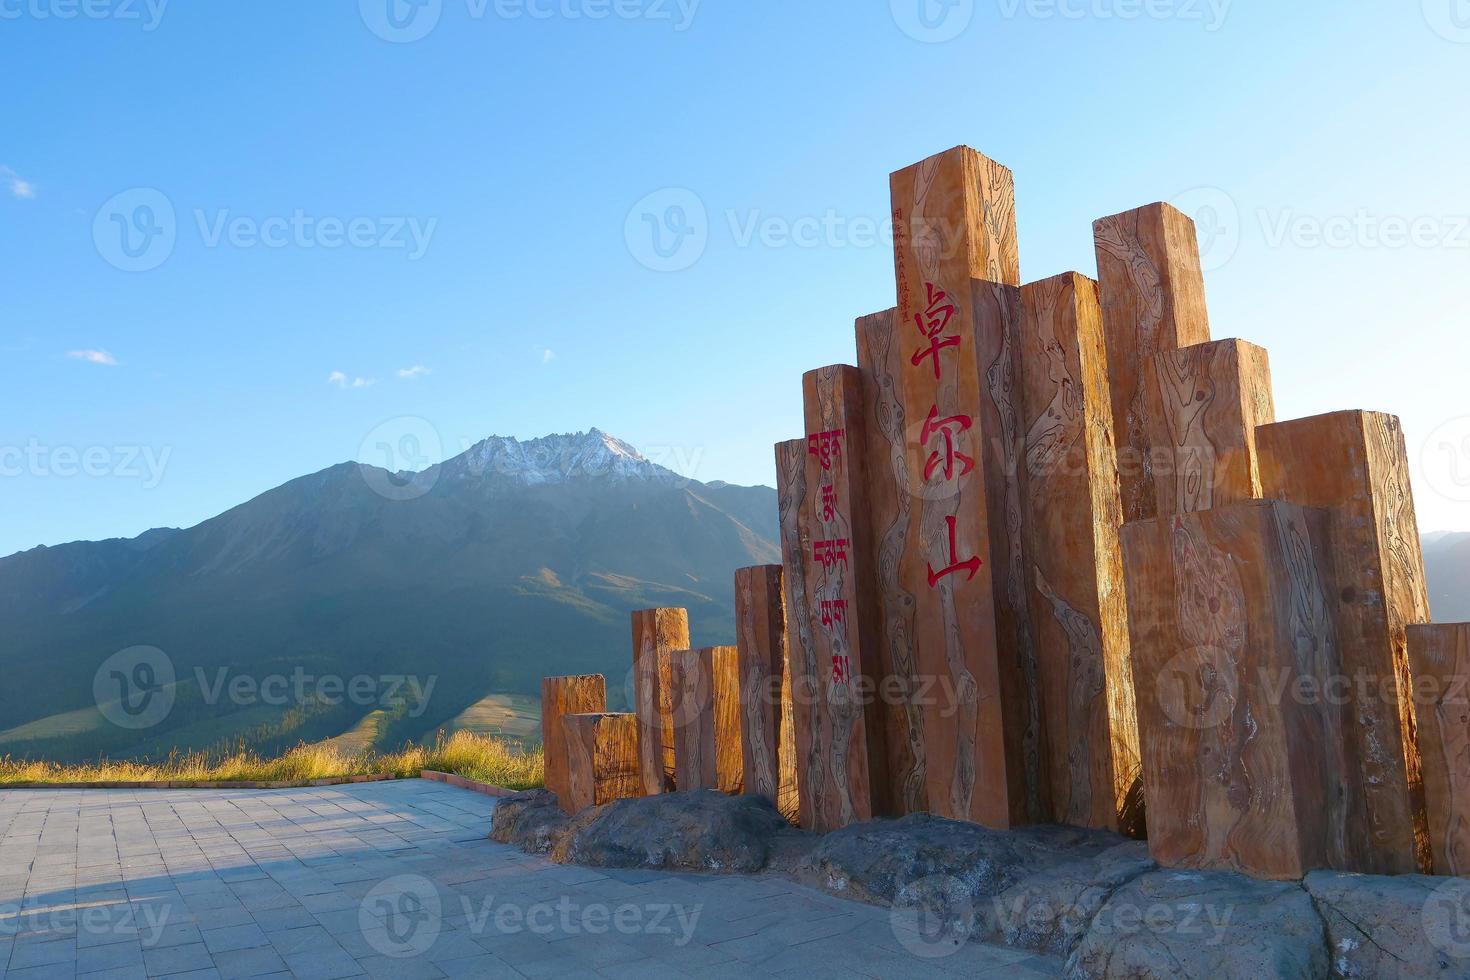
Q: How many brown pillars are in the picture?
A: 15